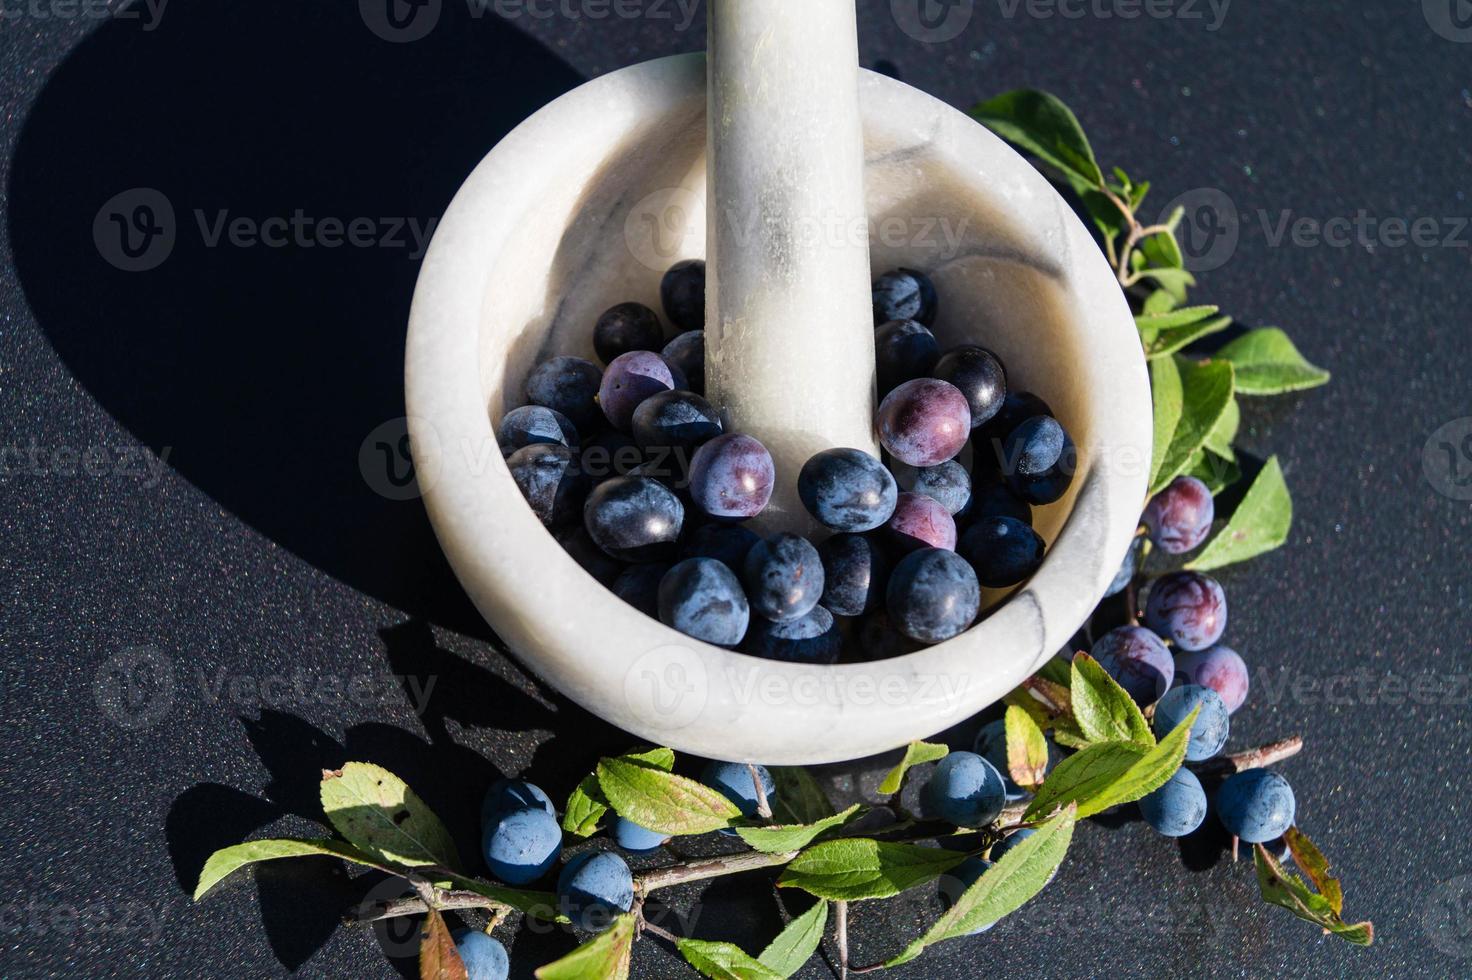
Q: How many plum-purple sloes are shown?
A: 8